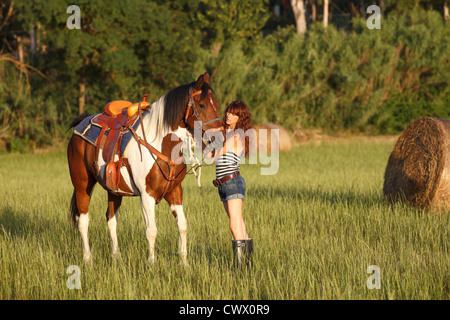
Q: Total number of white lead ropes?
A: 1